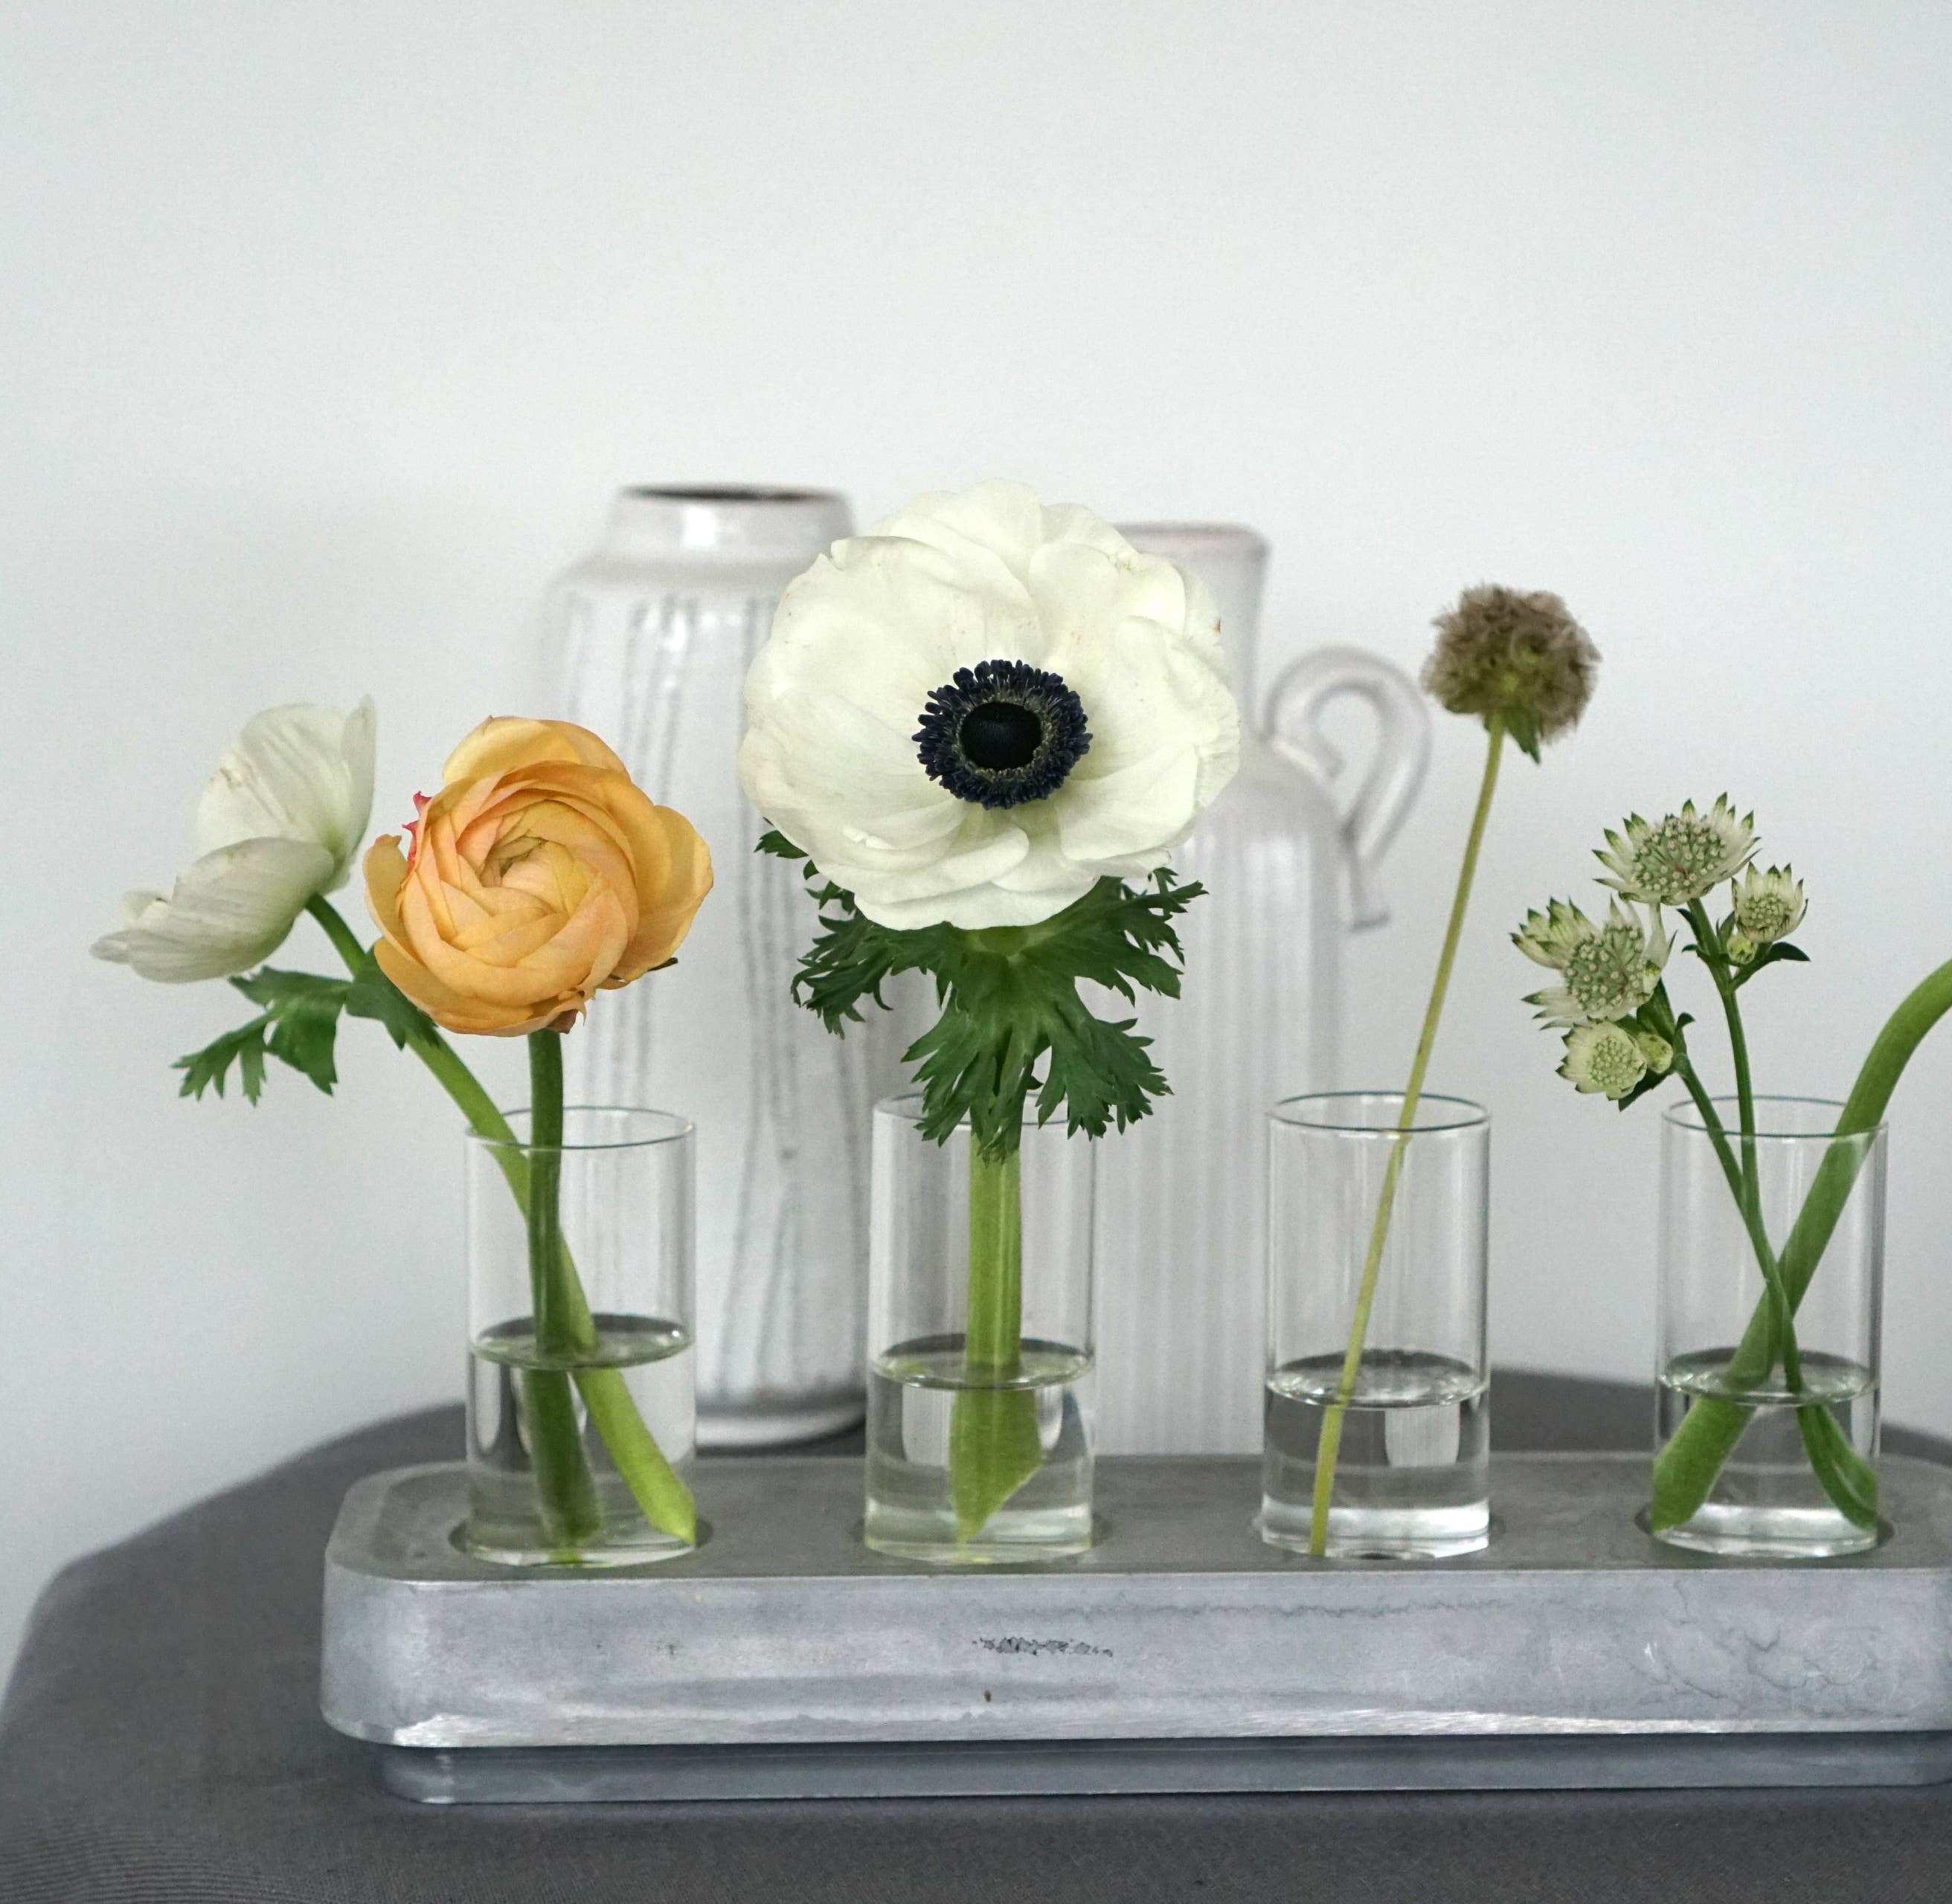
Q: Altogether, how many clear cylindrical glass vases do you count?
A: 4